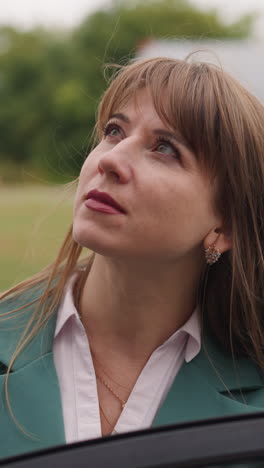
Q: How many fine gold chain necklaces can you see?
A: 1